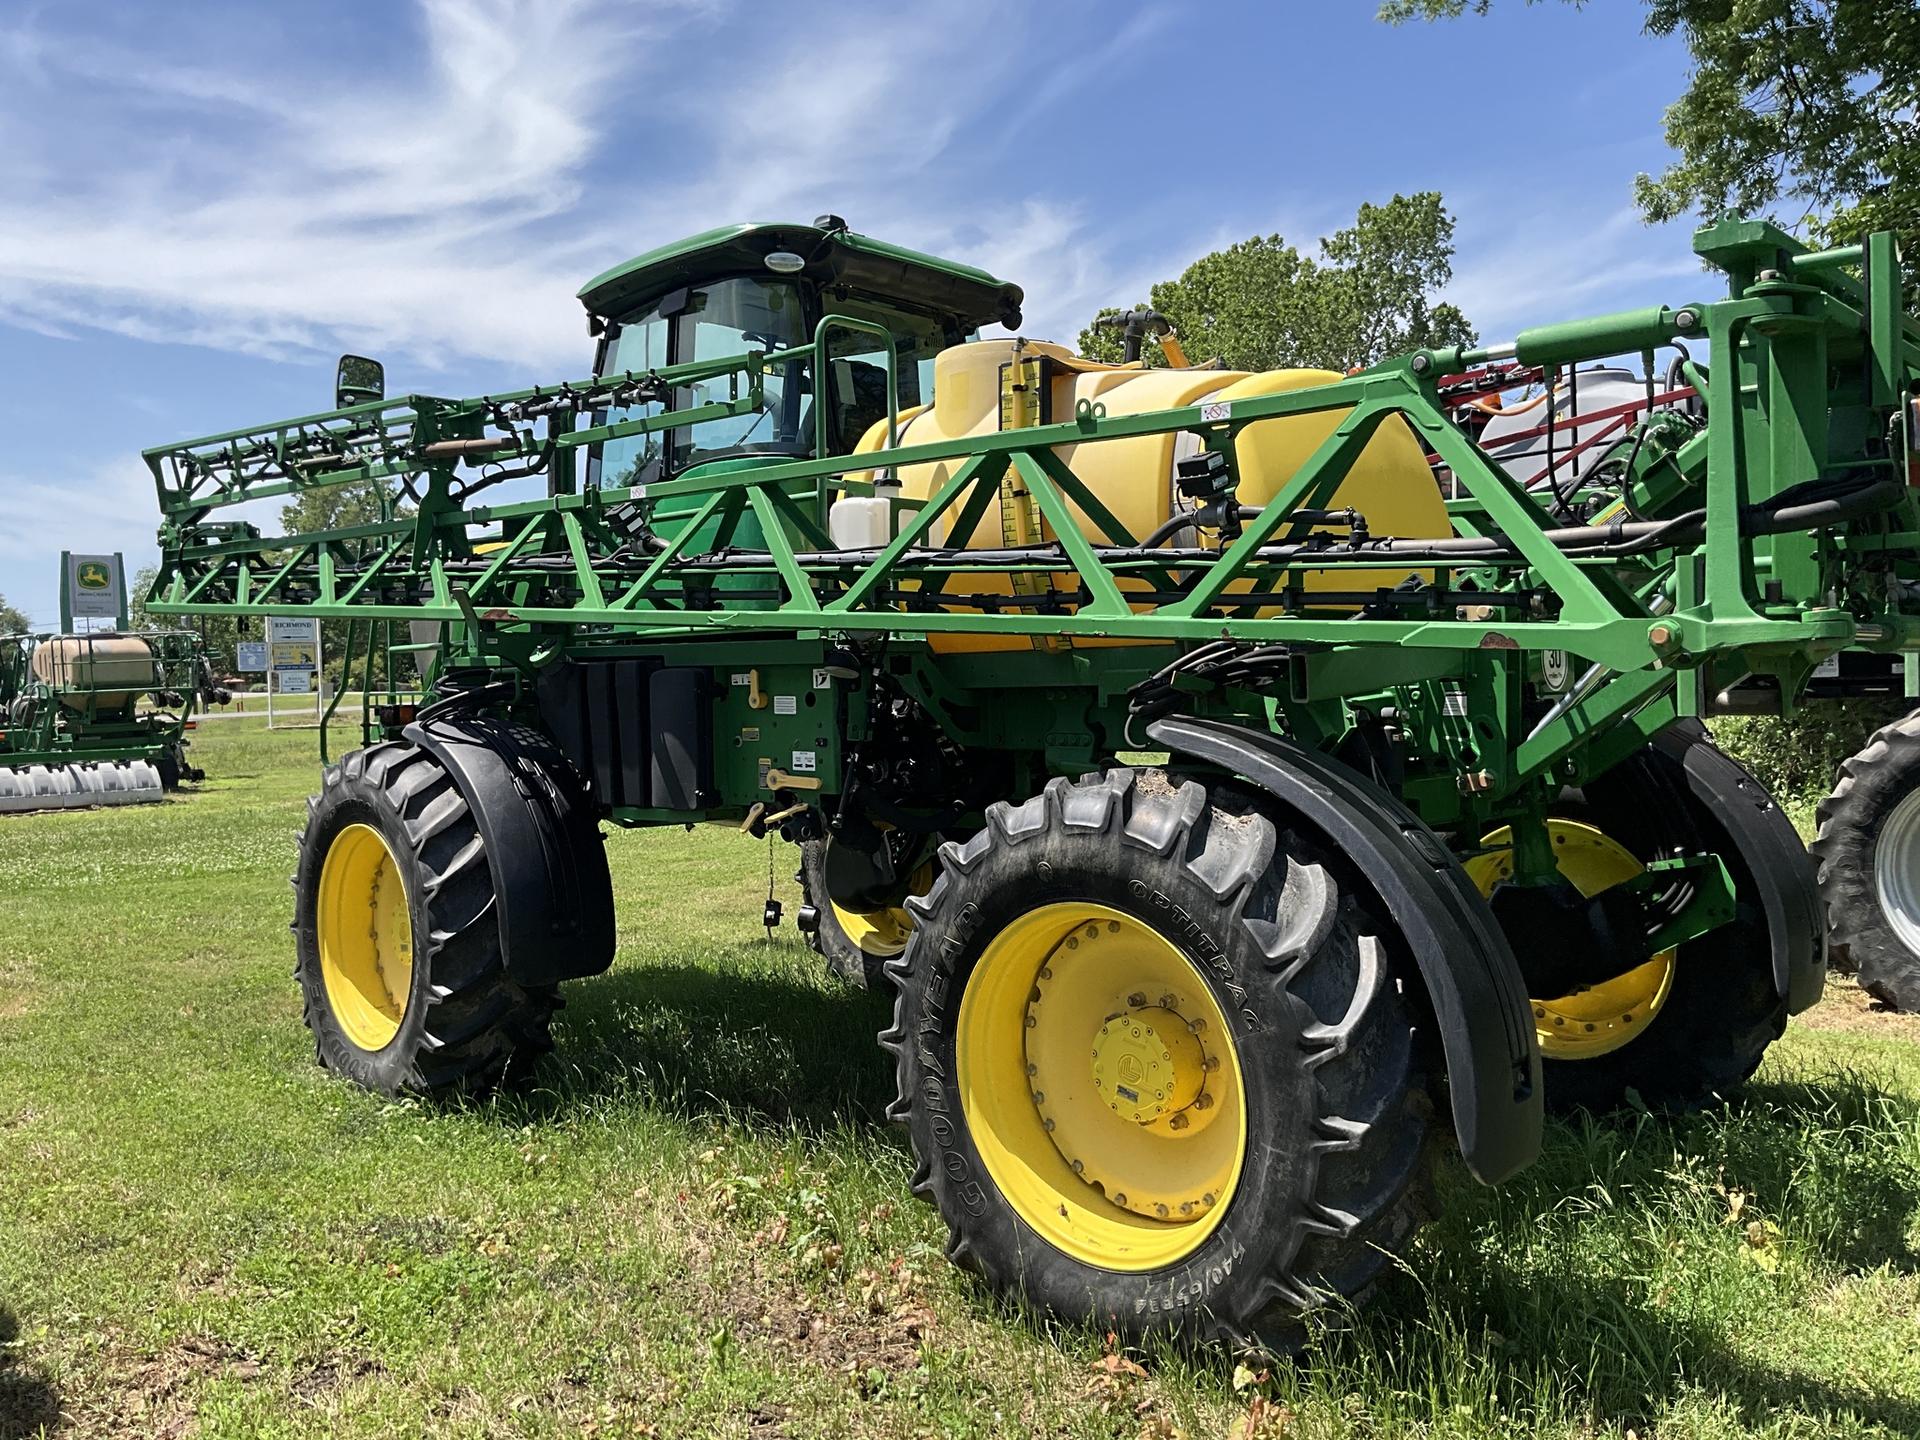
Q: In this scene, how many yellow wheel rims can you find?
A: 4